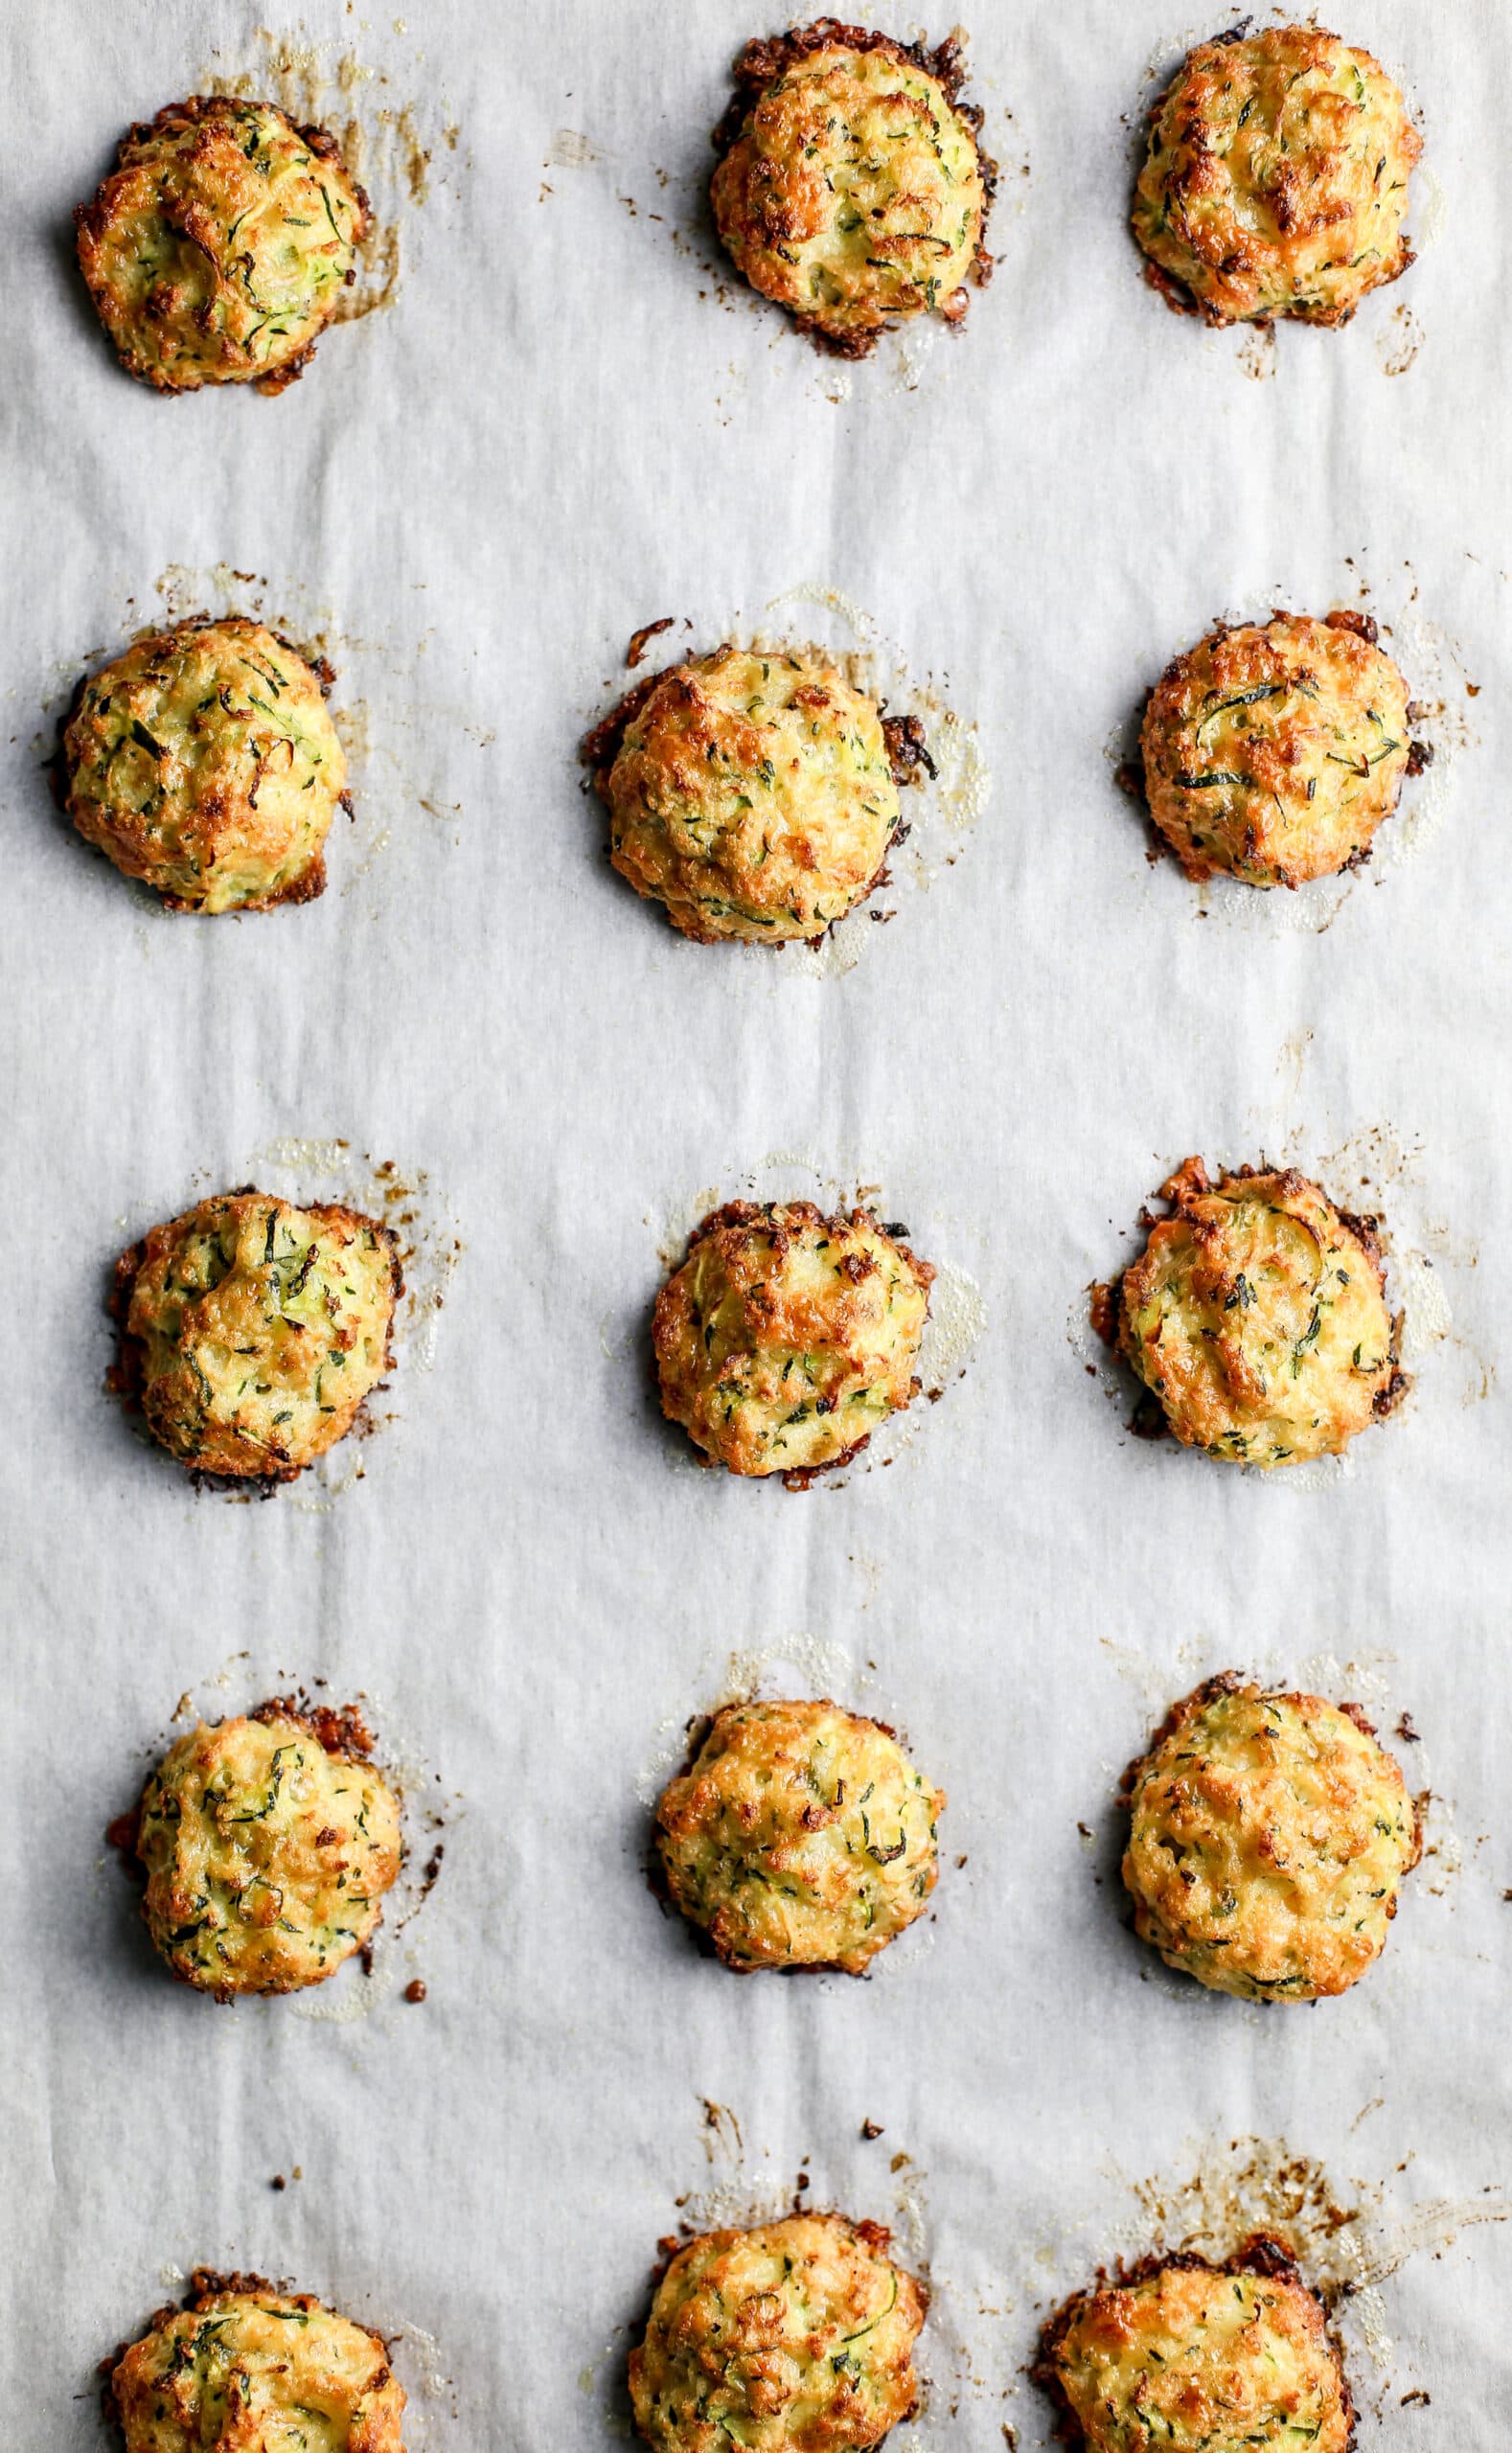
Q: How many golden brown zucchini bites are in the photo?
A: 15